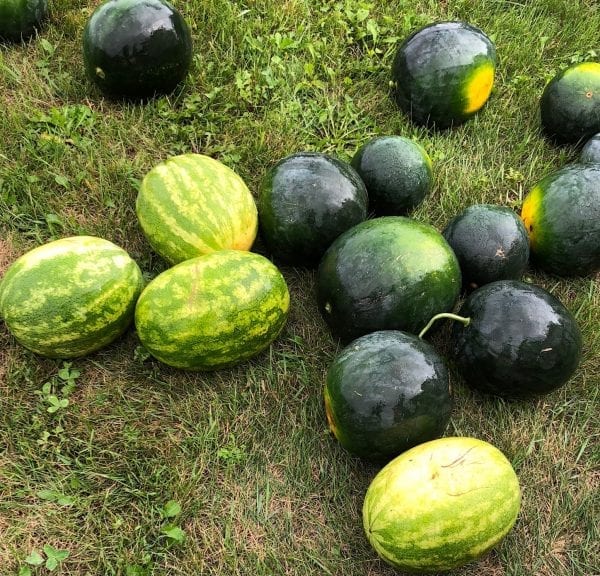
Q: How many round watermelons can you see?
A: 12